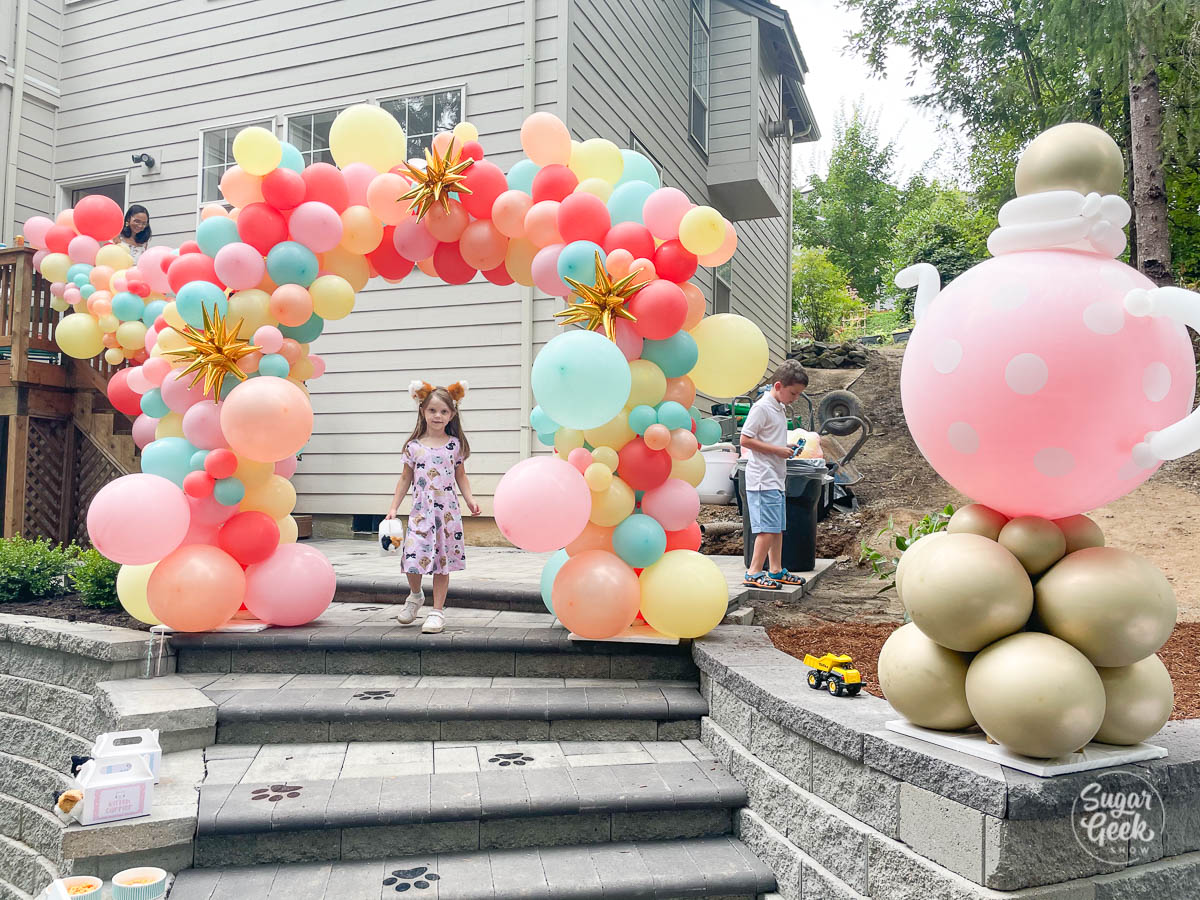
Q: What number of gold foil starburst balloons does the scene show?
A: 3